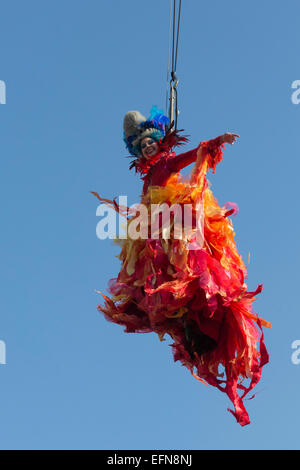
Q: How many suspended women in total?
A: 1